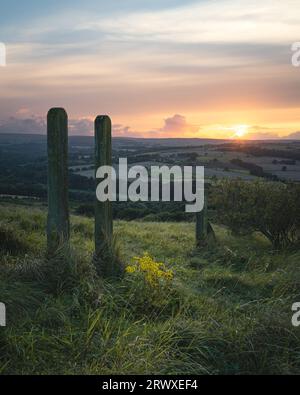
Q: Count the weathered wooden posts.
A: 3